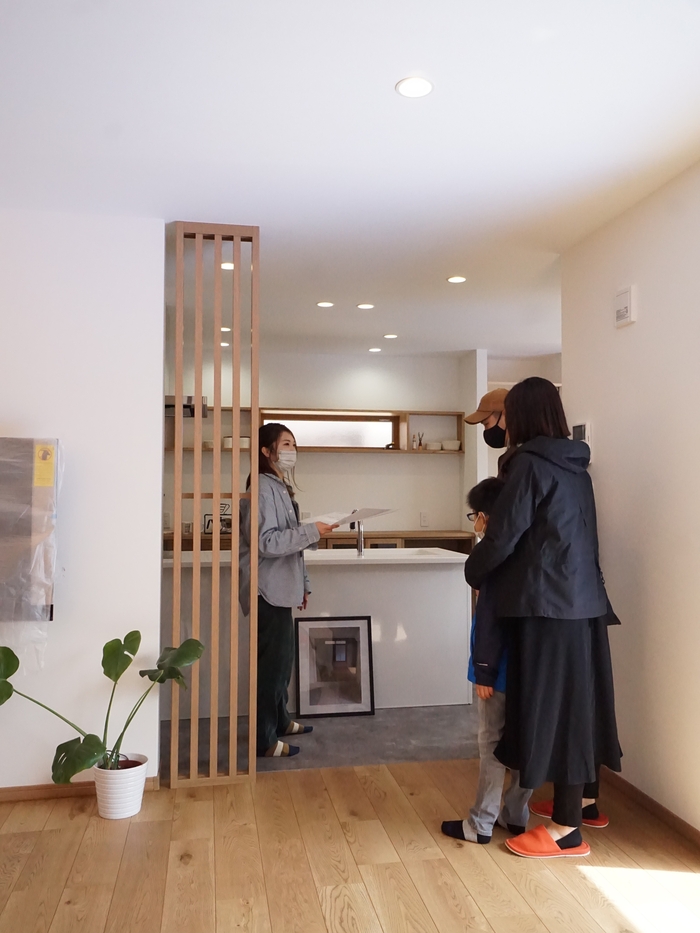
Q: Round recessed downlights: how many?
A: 9